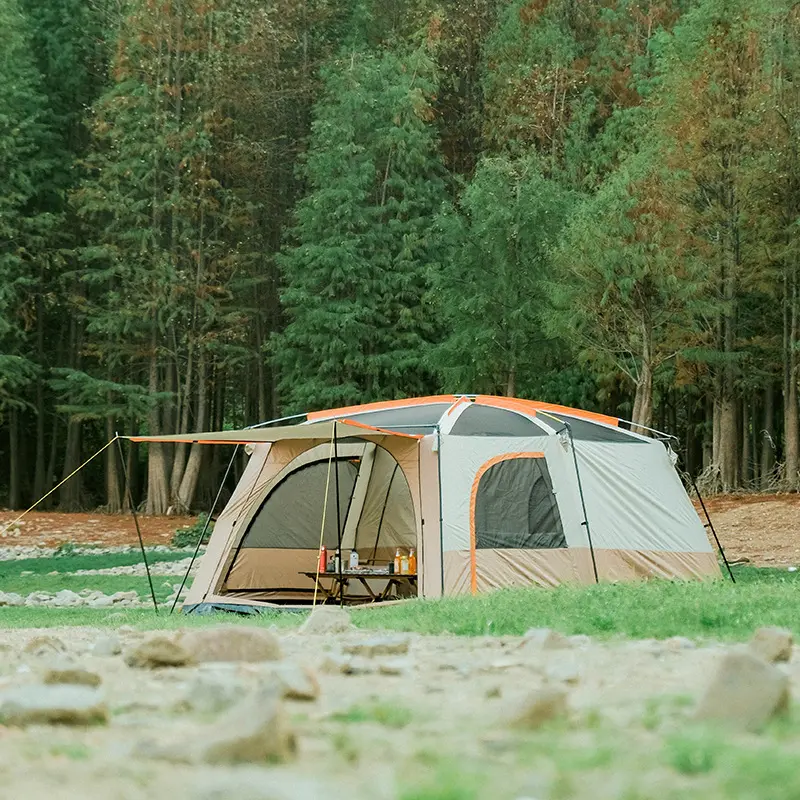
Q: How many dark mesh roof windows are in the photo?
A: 3